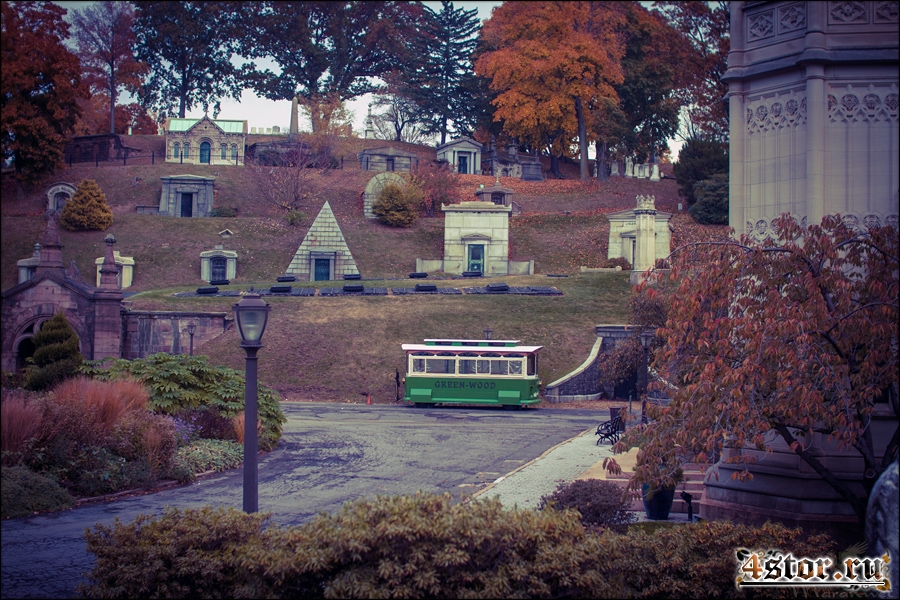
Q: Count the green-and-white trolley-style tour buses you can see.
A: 1